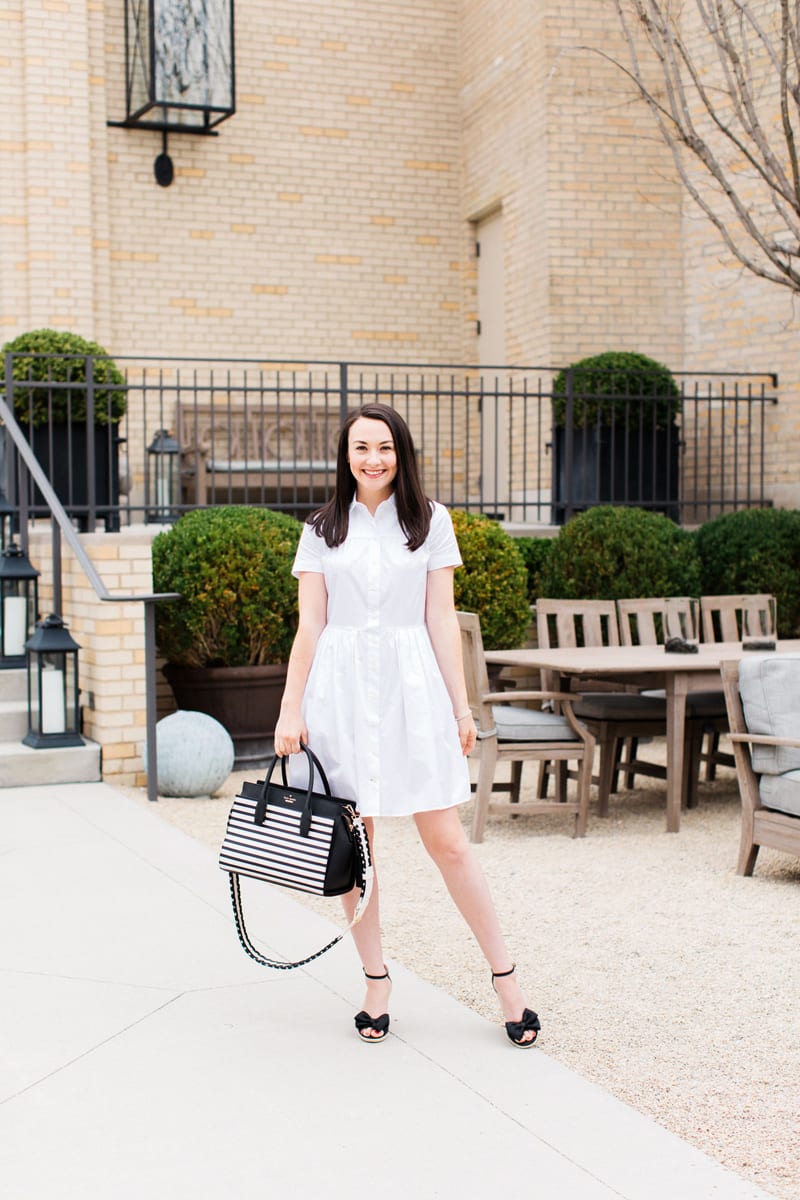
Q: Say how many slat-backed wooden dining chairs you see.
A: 4